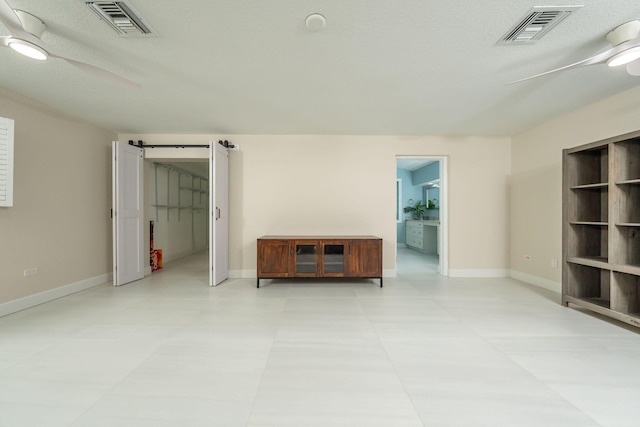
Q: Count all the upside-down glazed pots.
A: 0